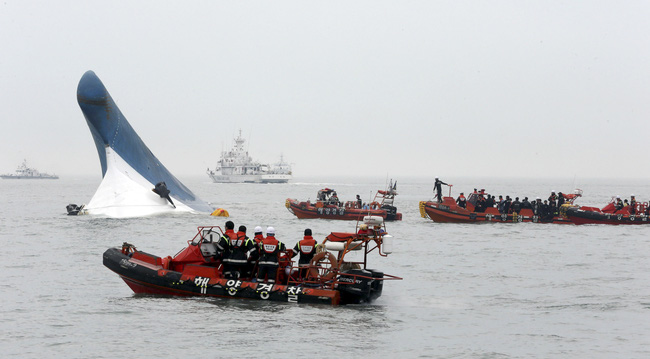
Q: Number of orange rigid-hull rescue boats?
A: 4